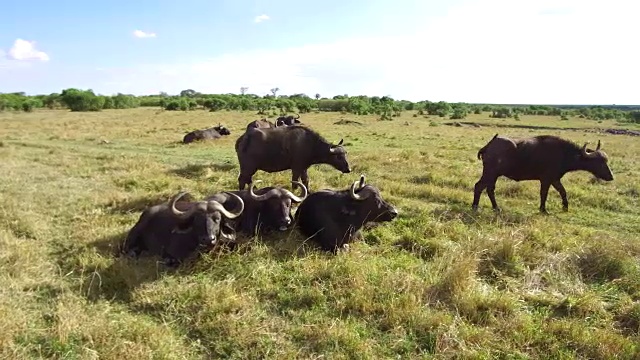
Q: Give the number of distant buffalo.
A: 3